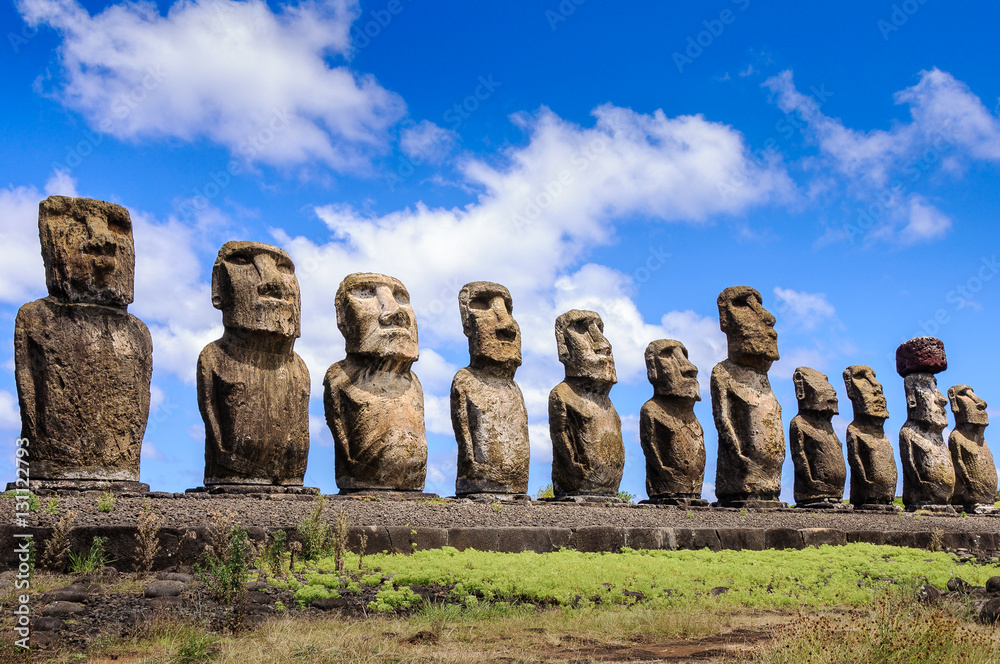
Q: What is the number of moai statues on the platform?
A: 11